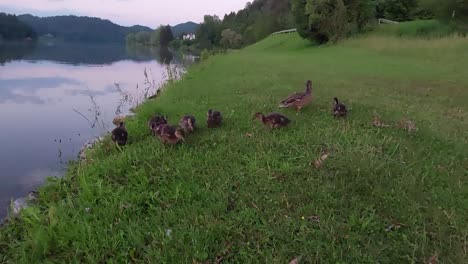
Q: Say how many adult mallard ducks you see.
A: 1